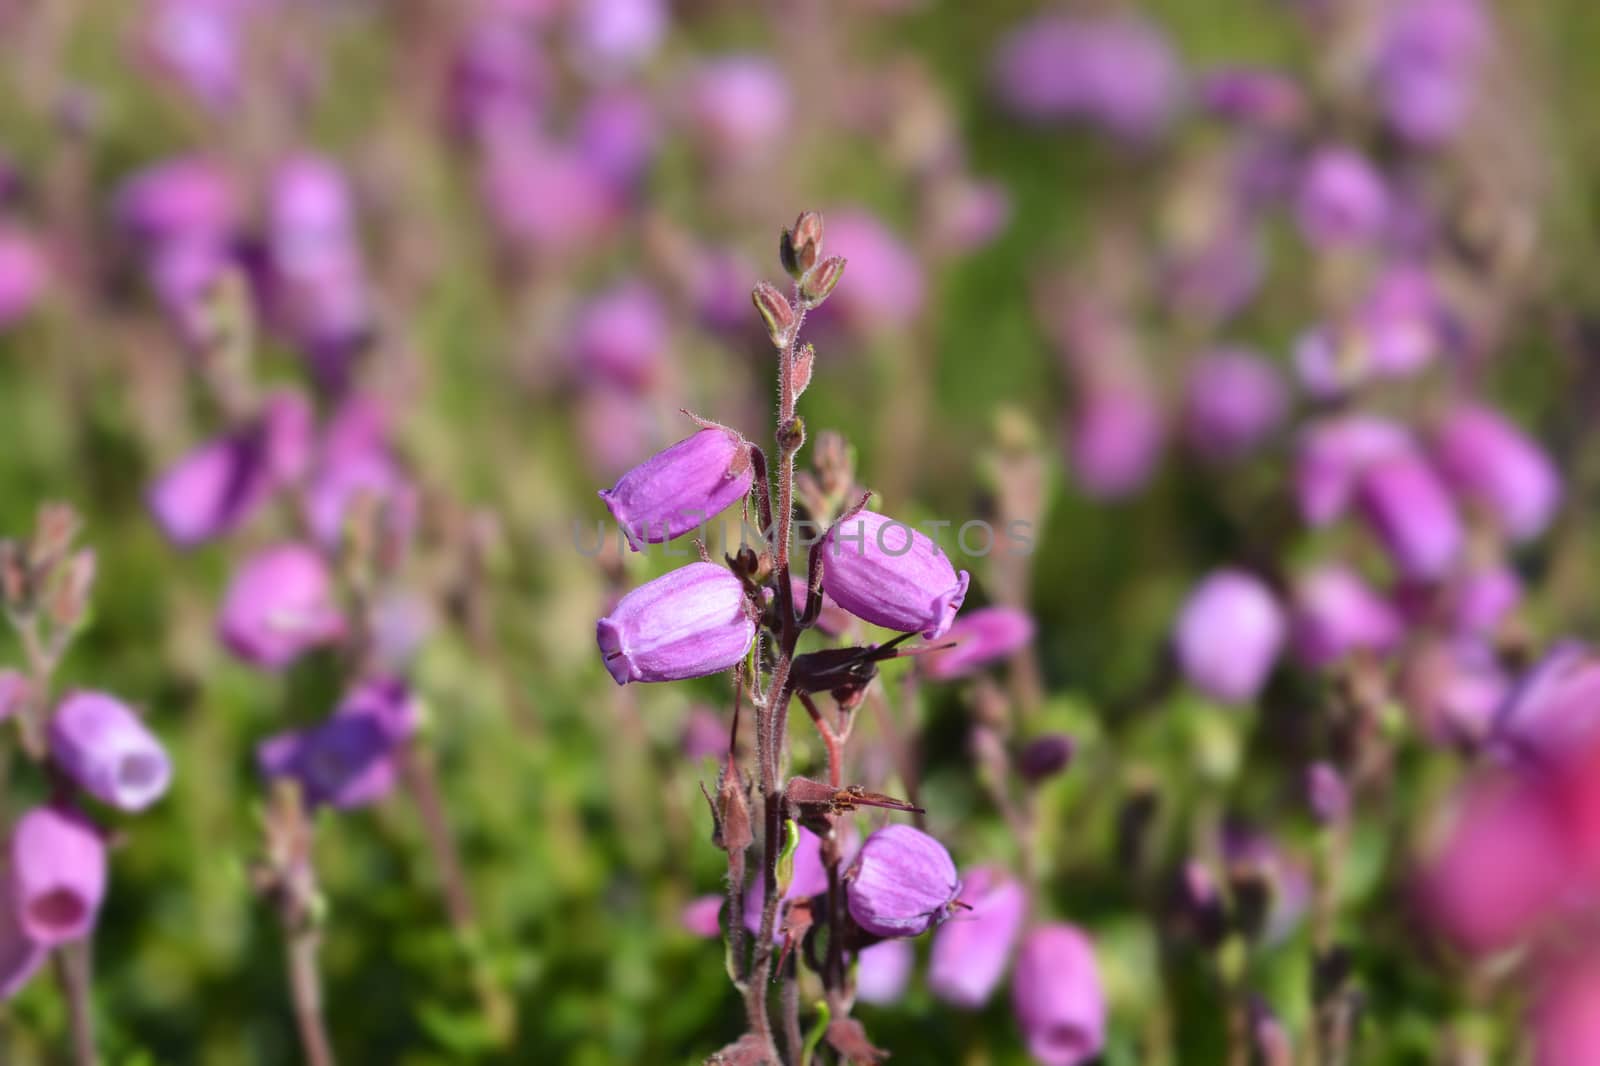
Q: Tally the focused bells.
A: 4